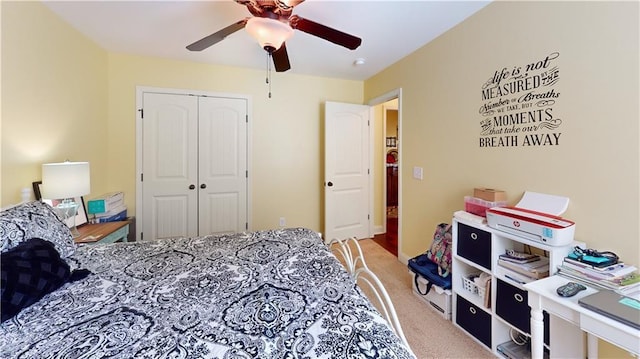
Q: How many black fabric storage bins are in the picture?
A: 3